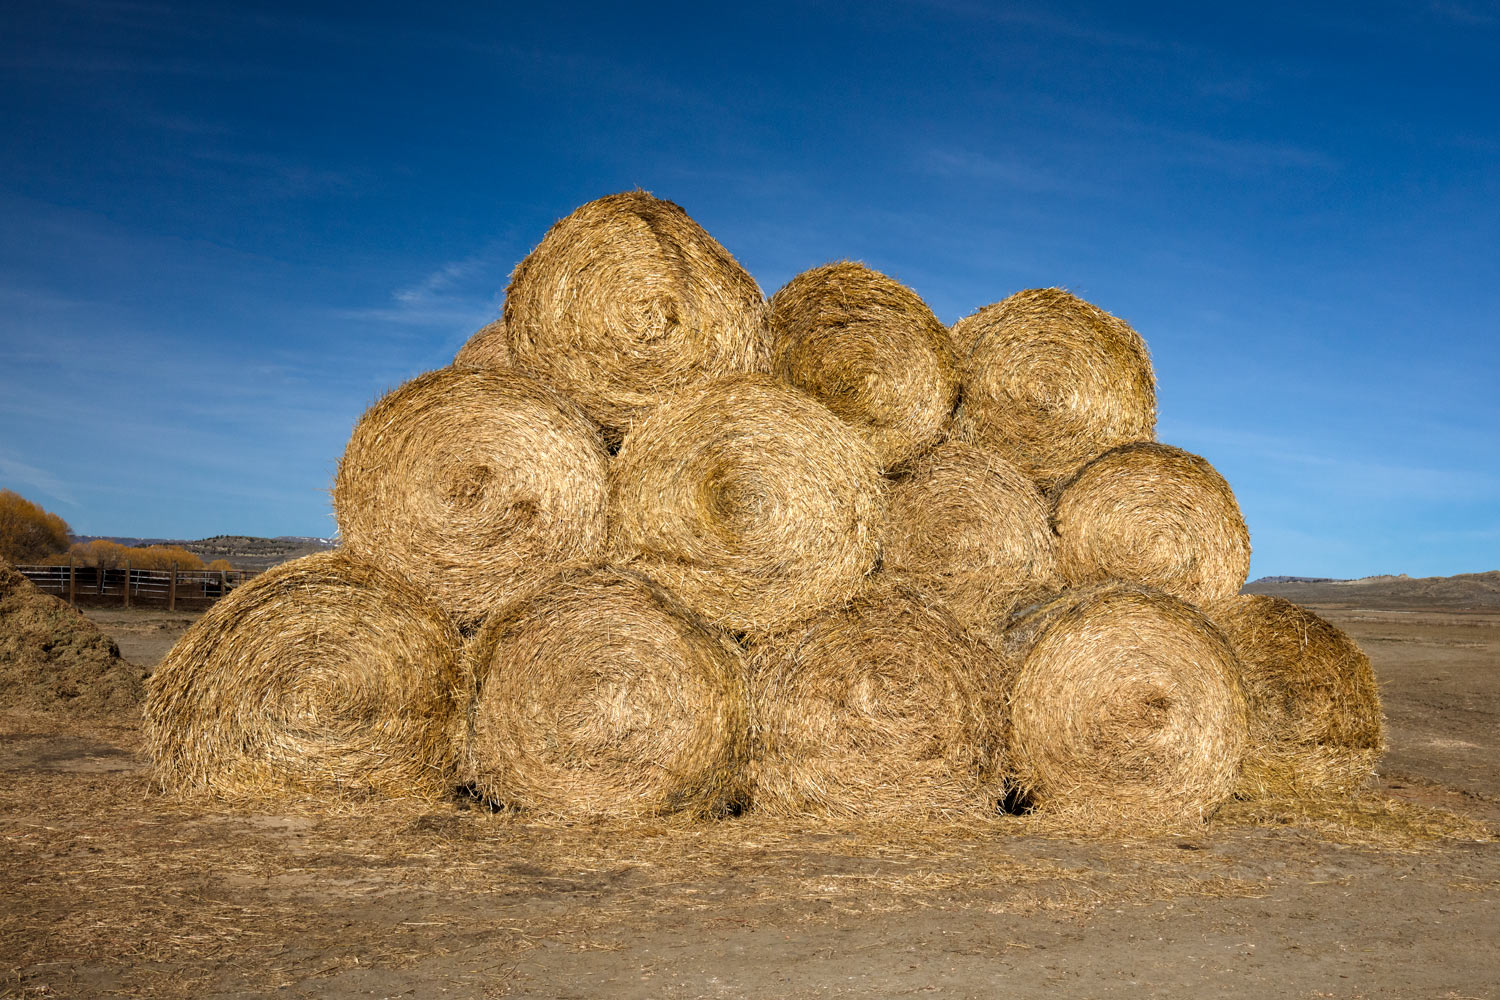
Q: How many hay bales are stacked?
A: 13